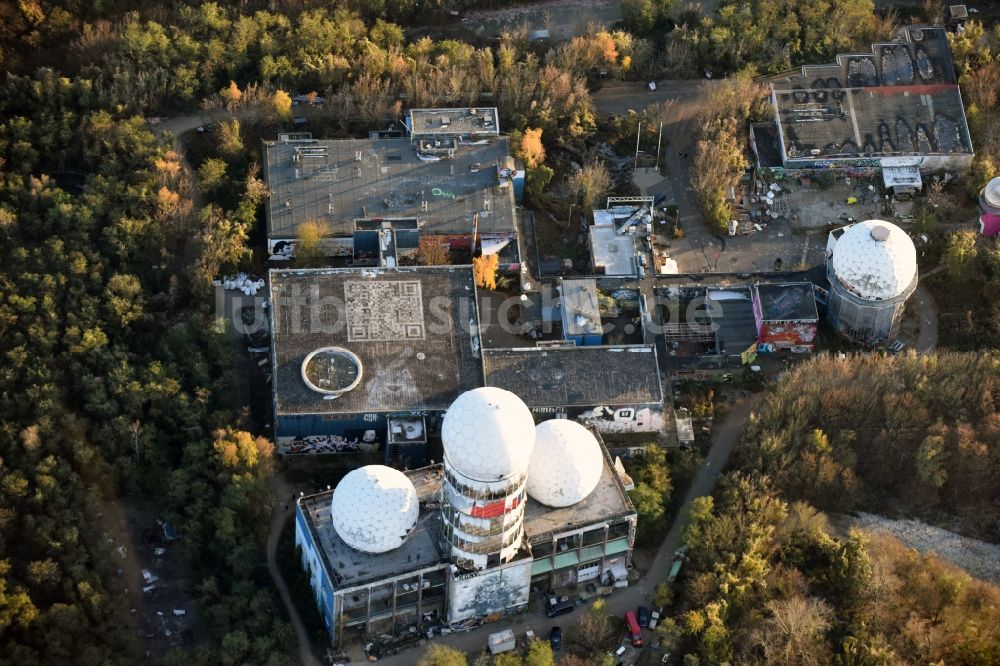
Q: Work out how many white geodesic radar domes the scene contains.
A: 4